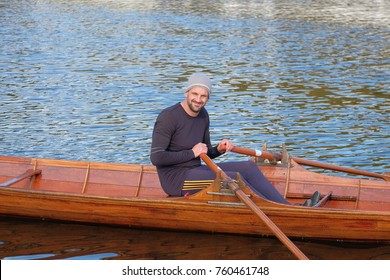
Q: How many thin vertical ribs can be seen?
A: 5